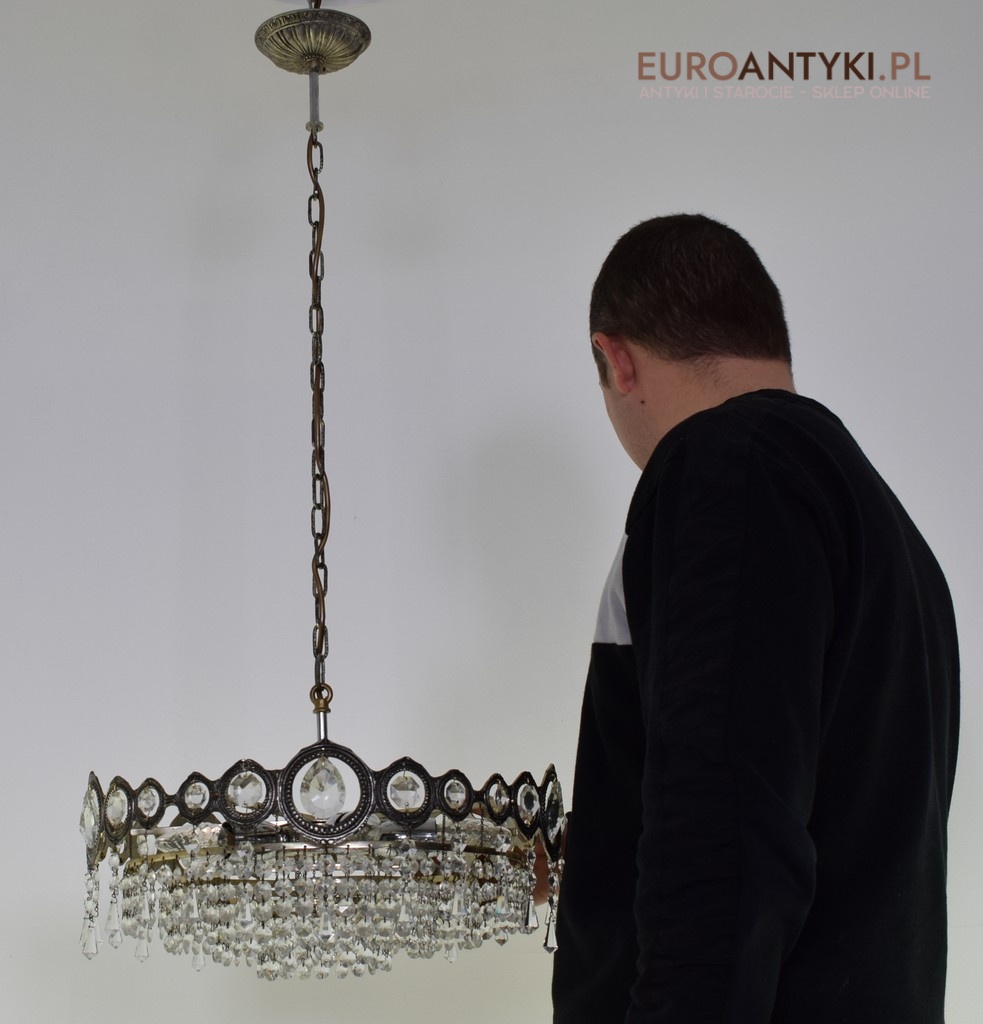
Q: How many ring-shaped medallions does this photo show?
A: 11